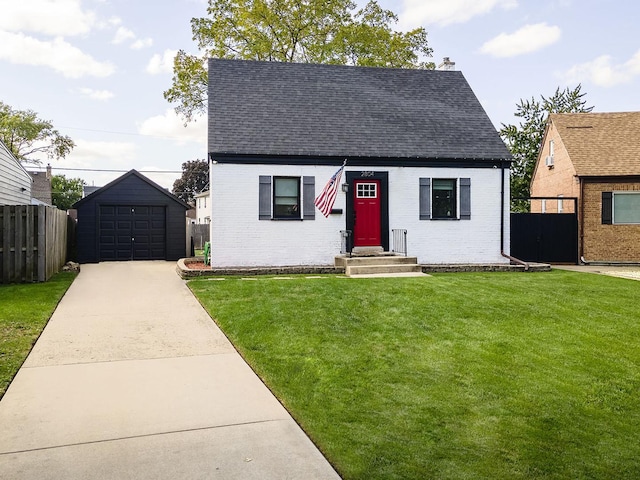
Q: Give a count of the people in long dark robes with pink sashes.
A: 0